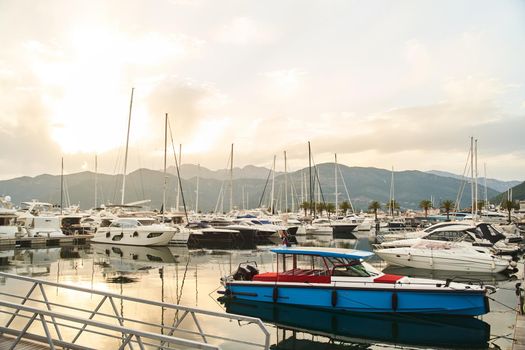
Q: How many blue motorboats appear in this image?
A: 1